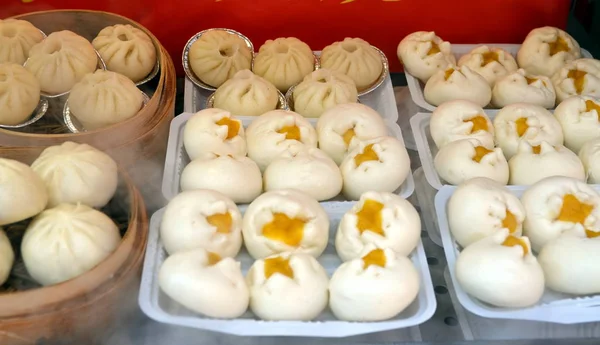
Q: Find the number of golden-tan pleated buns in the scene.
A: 10